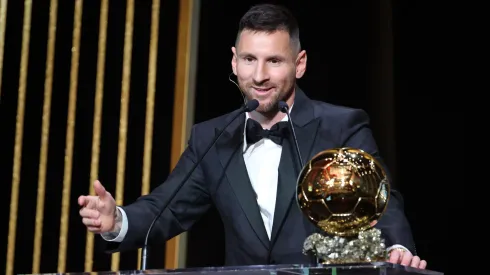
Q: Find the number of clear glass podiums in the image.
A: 1